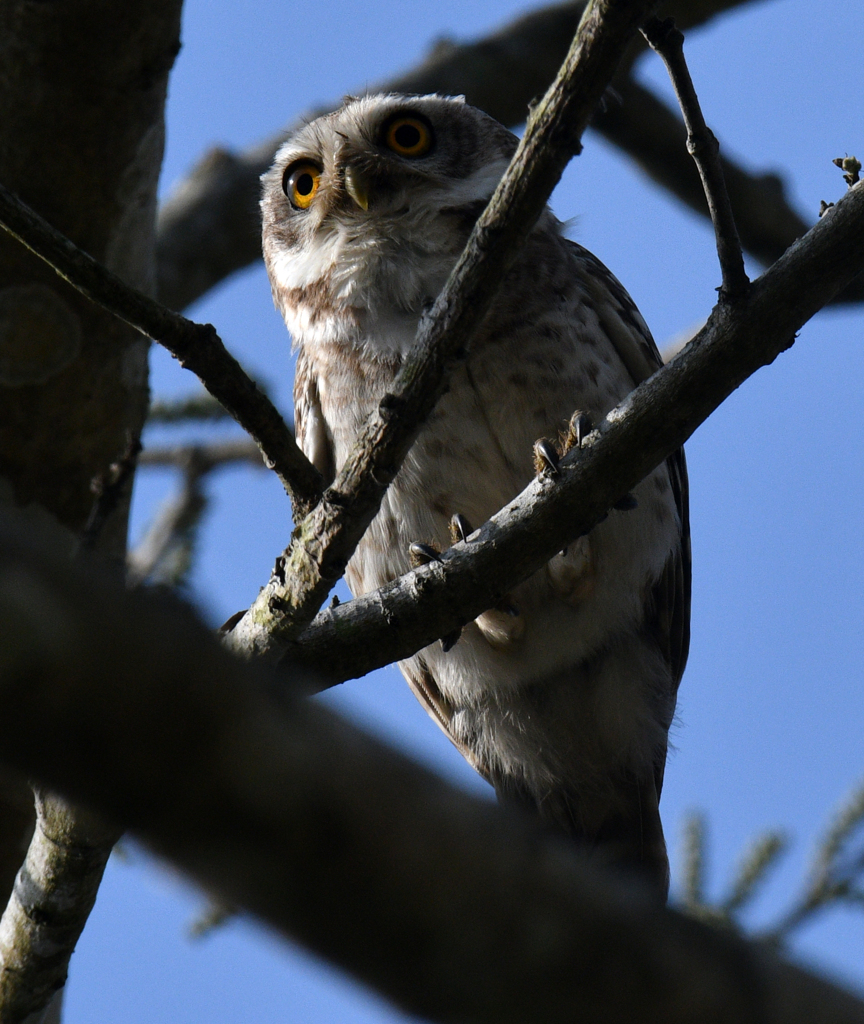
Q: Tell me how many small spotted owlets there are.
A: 1